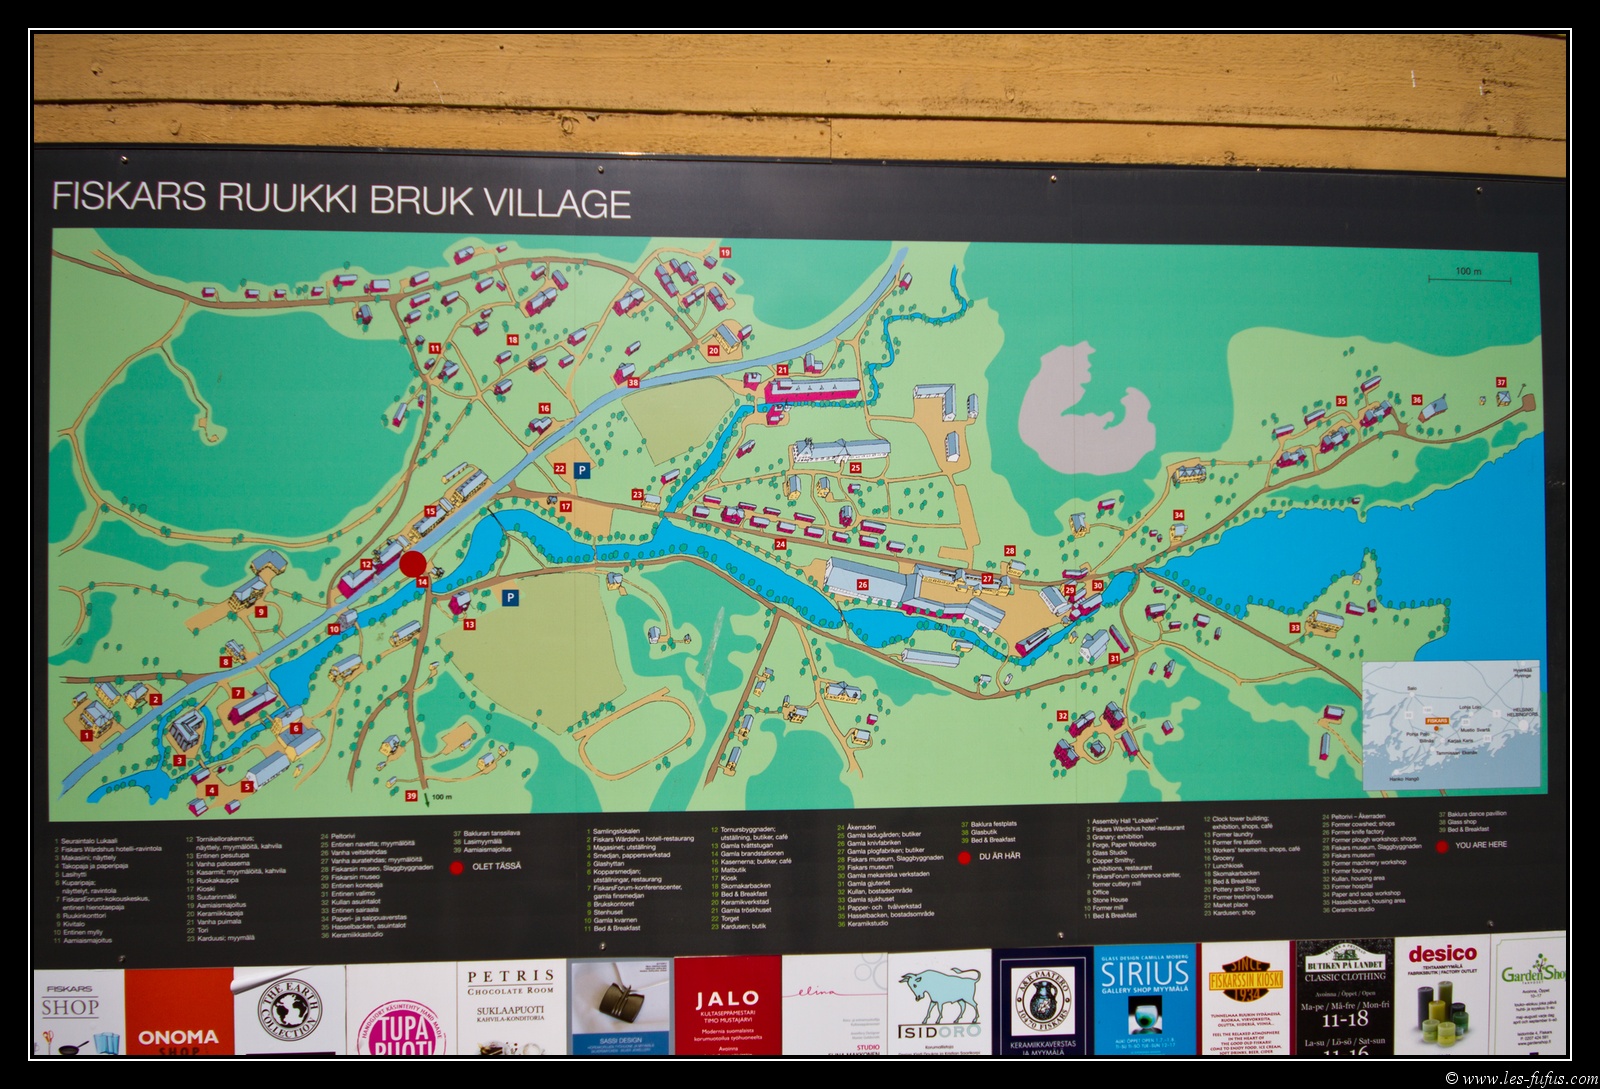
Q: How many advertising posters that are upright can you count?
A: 15